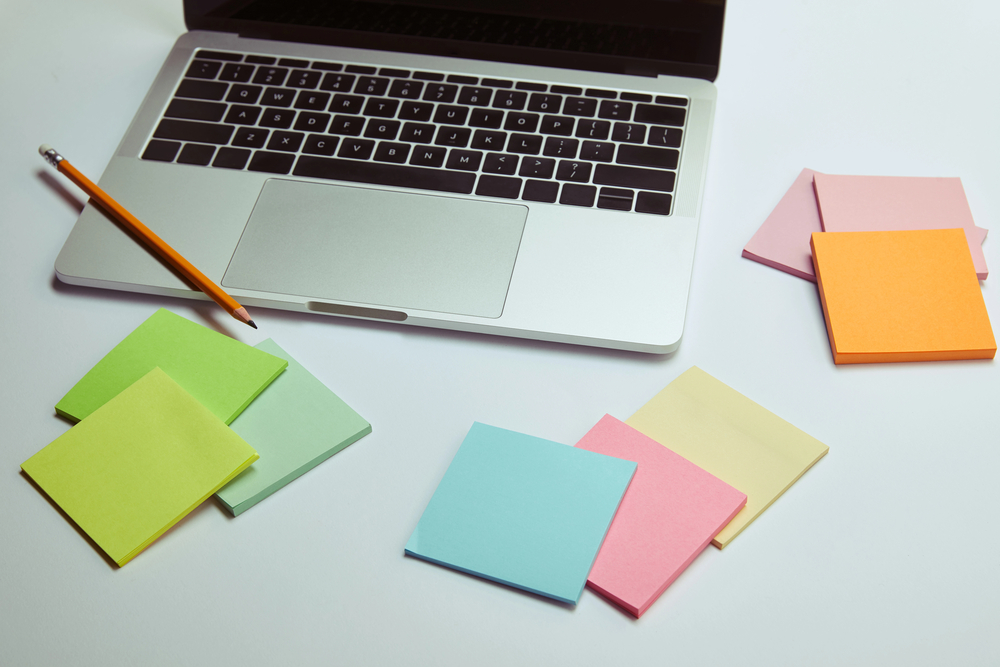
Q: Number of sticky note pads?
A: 9